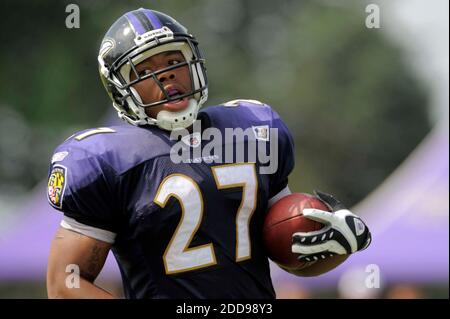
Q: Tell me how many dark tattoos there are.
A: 1